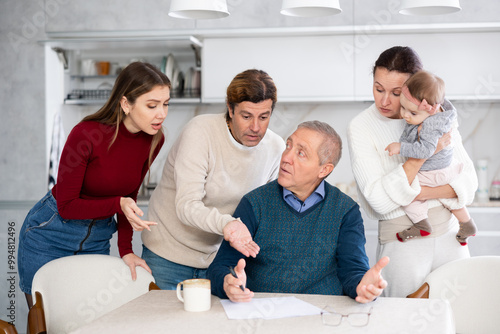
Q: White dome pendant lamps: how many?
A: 3